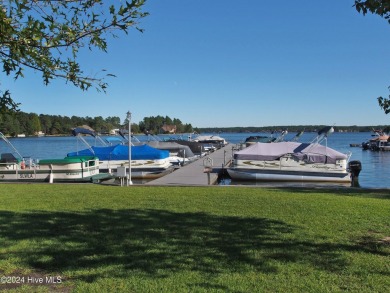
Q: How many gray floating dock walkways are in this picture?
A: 1